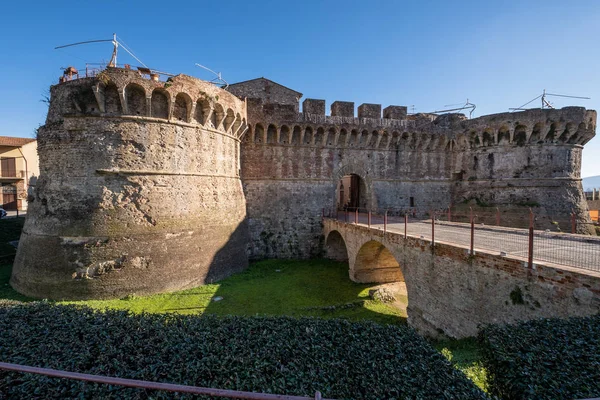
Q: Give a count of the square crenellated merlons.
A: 4